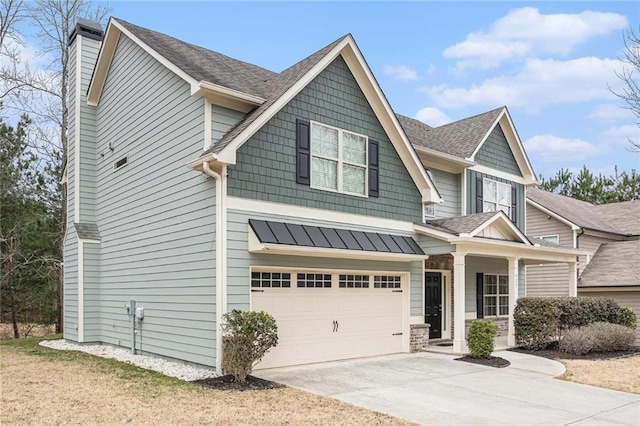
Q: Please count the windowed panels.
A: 4